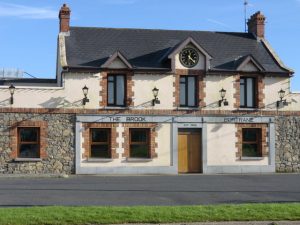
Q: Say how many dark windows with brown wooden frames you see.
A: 4